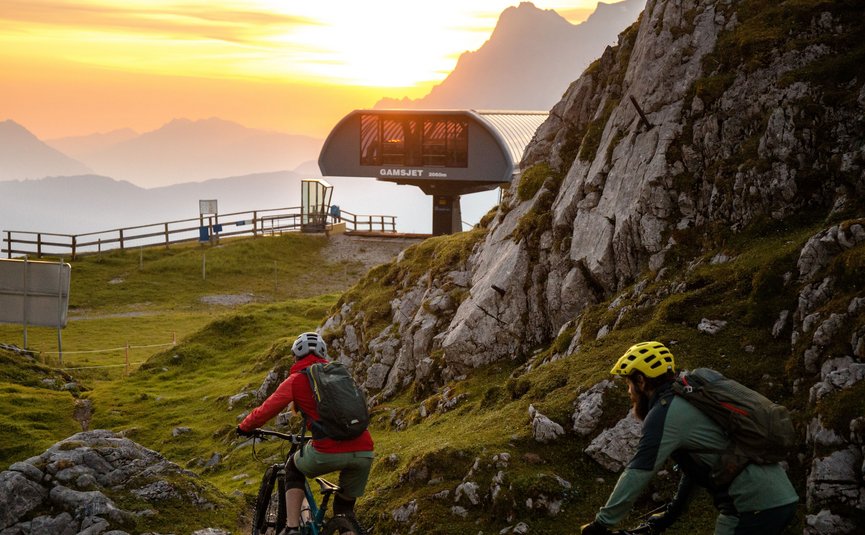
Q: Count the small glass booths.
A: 1